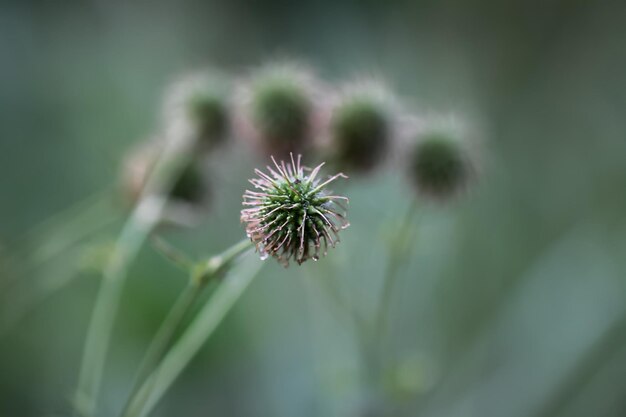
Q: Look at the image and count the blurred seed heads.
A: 5